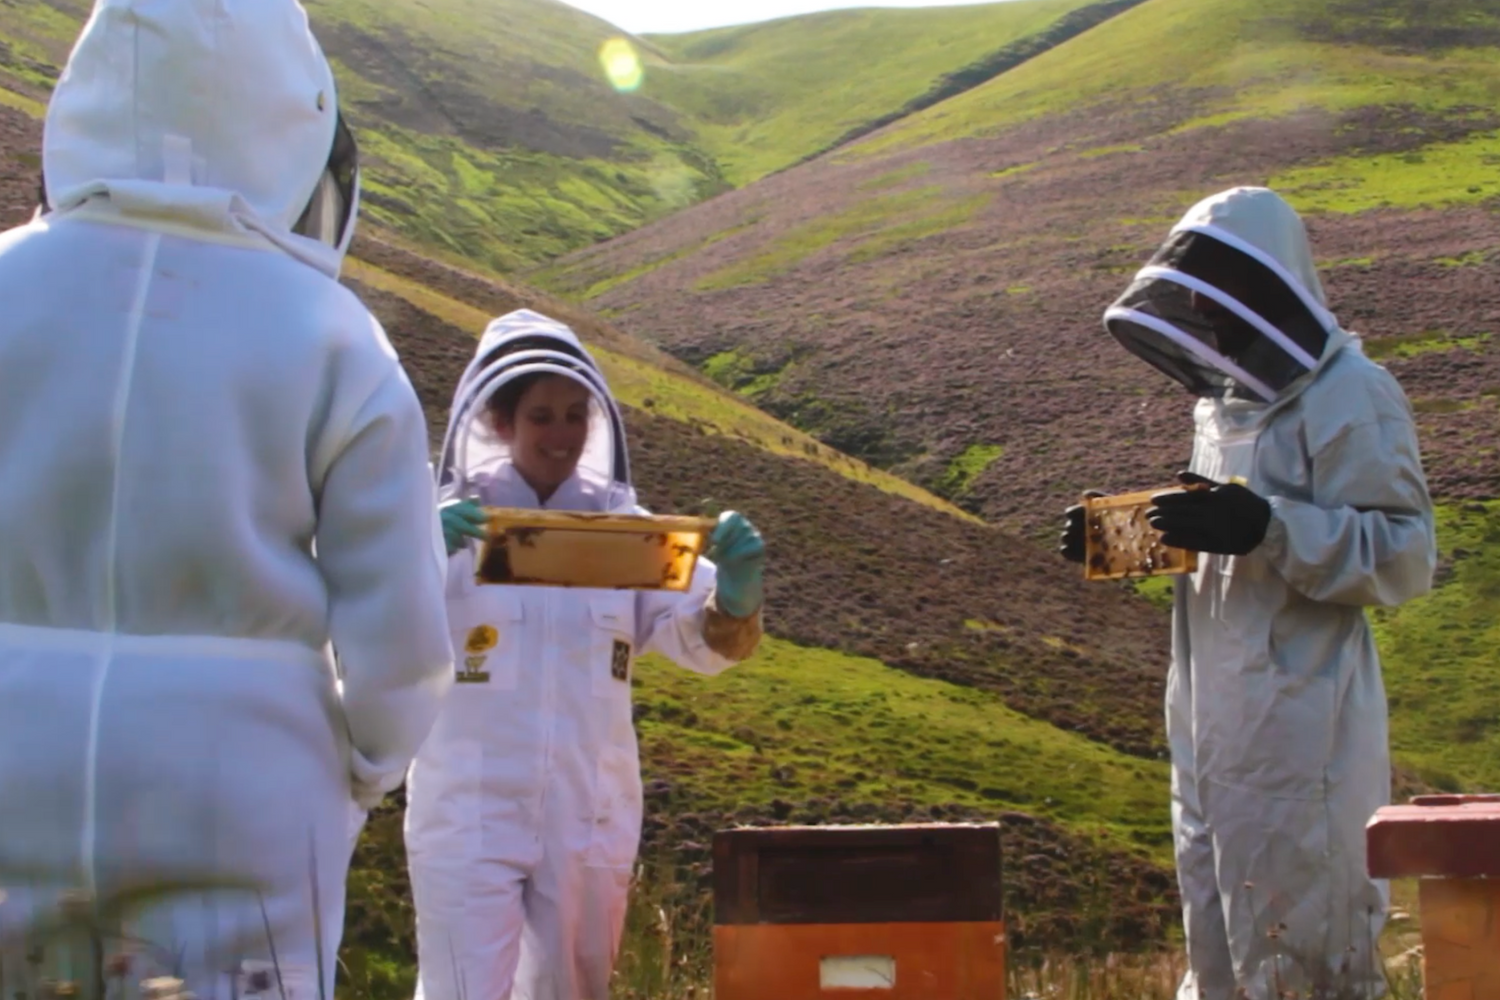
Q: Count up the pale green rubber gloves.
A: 2